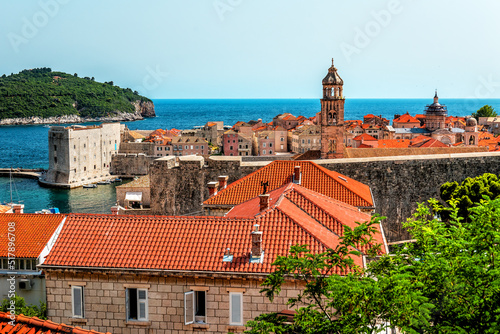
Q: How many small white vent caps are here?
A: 2